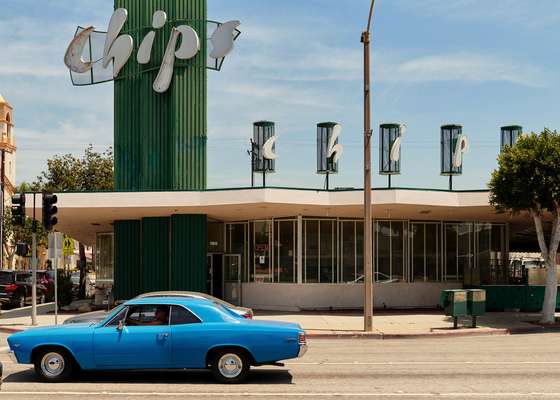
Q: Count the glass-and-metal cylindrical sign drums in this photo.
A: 5